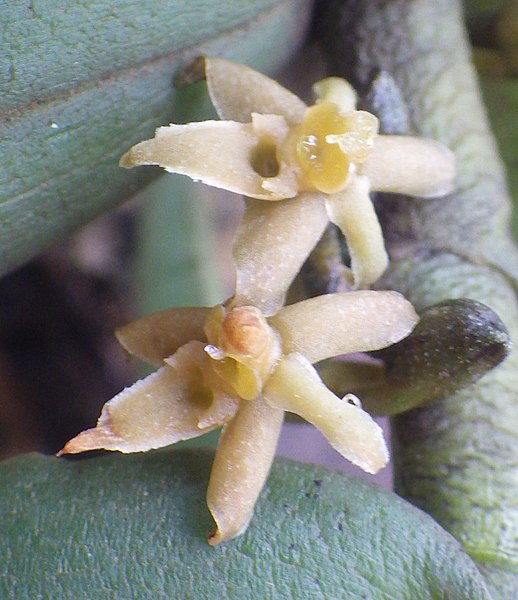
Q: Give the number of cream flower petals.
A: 11